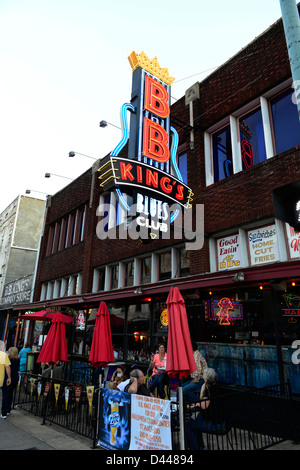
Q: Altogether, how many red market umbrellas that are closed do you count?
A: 3